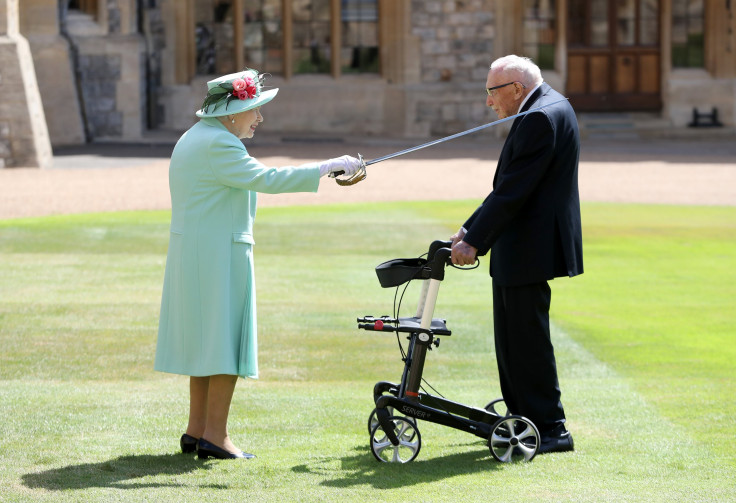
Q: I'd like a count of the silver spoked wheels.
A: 4